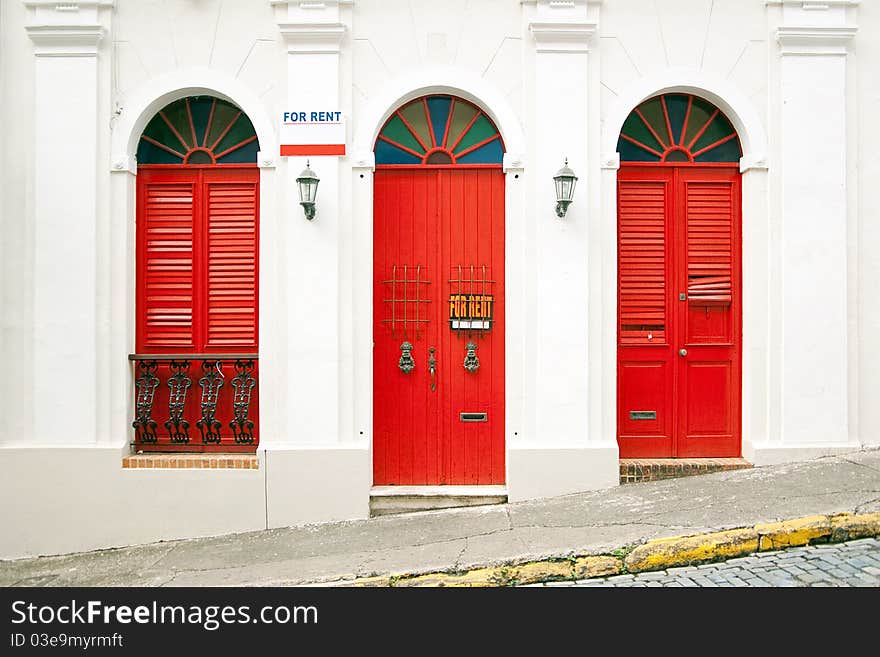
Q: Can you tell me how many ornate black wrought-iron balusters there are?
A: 4